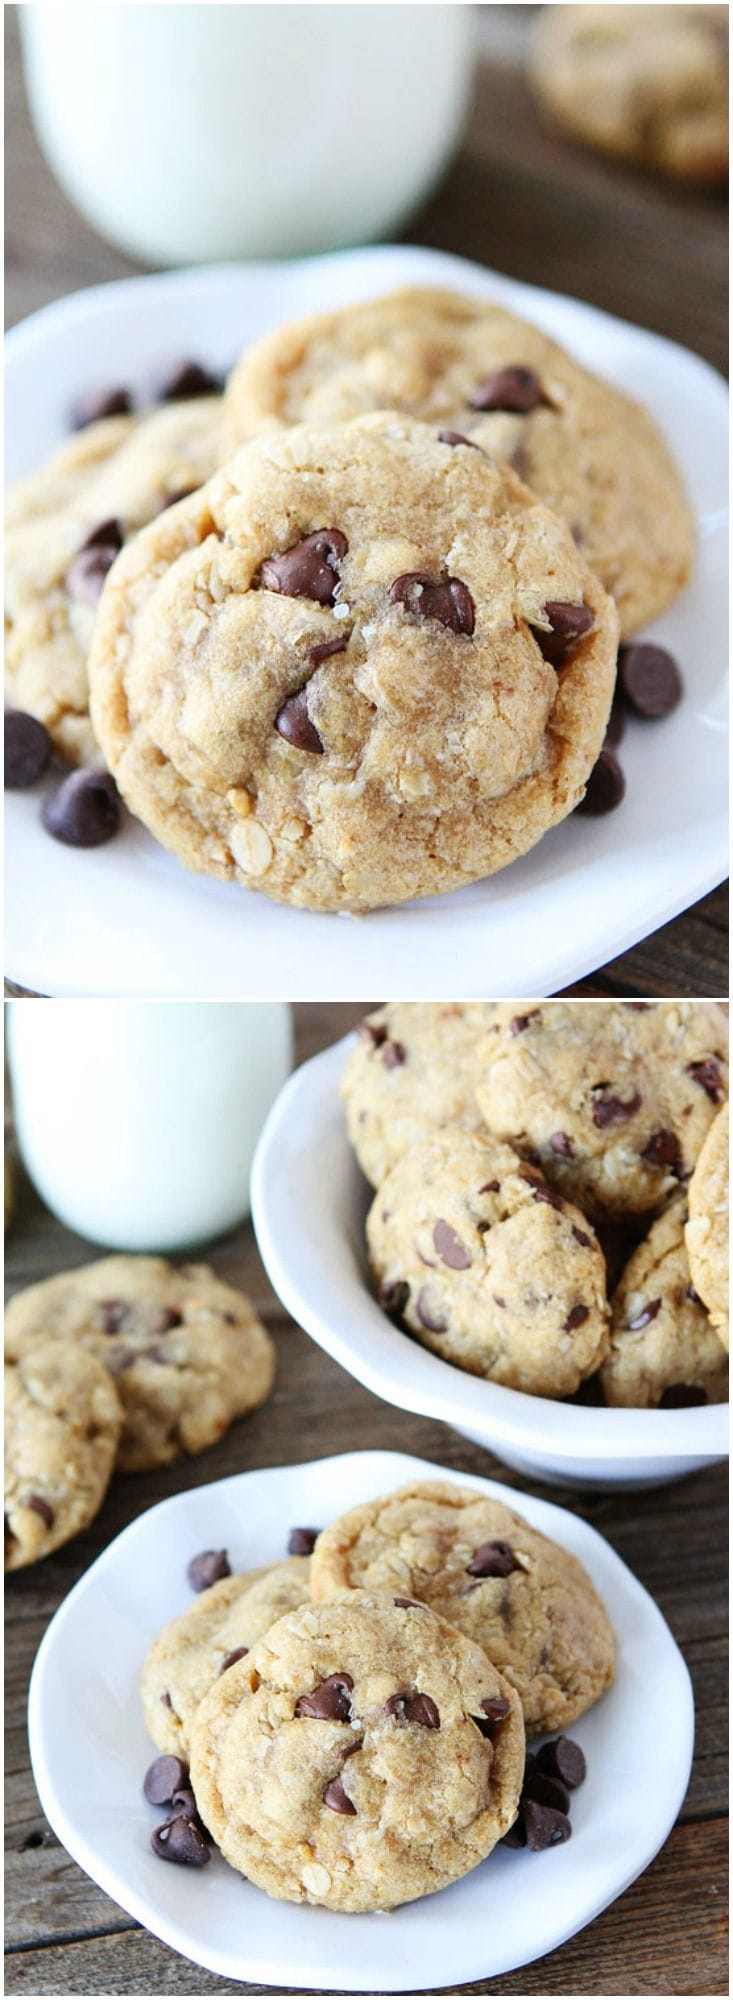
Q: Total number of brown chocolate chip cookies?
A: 14